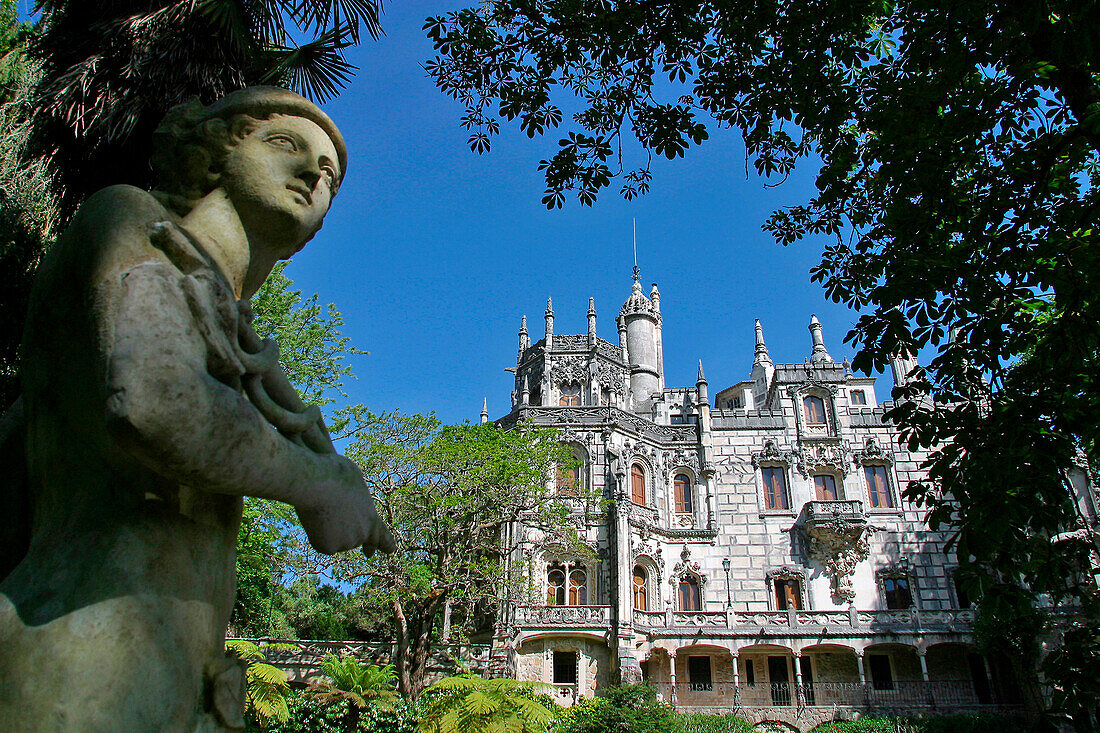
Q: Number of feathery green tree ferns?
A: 3